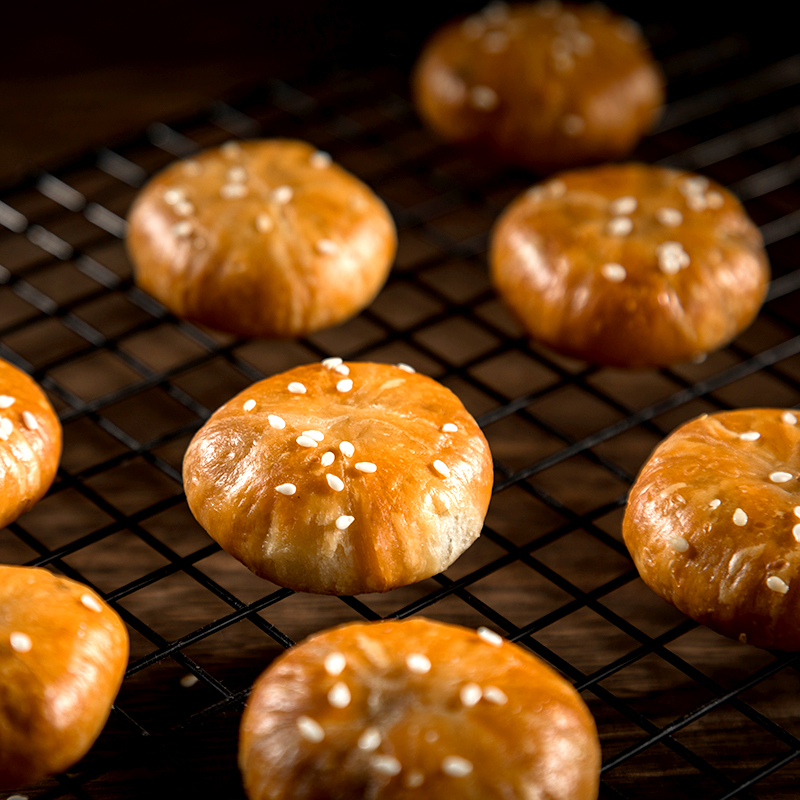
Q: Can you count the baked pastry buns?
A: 8